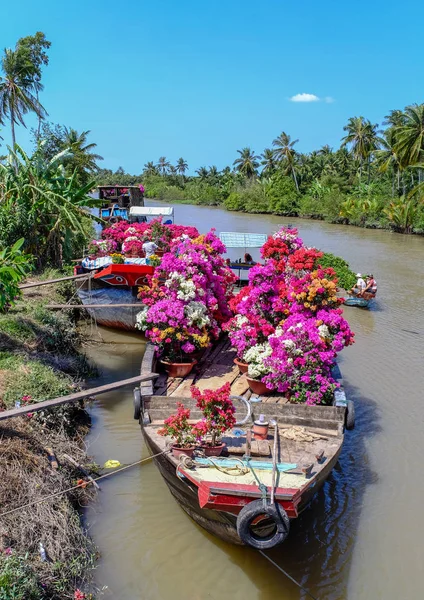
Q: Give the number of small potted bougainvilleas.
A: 2